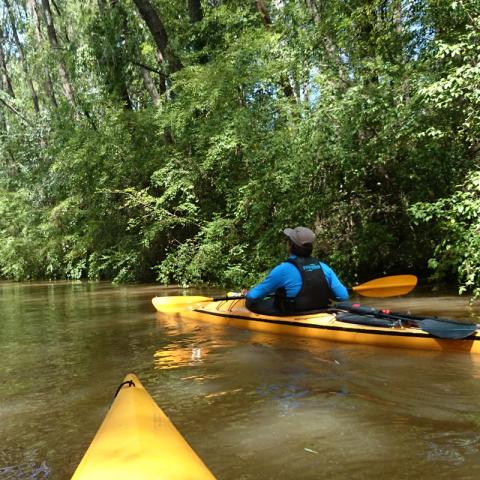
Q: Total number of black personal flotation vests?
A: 1